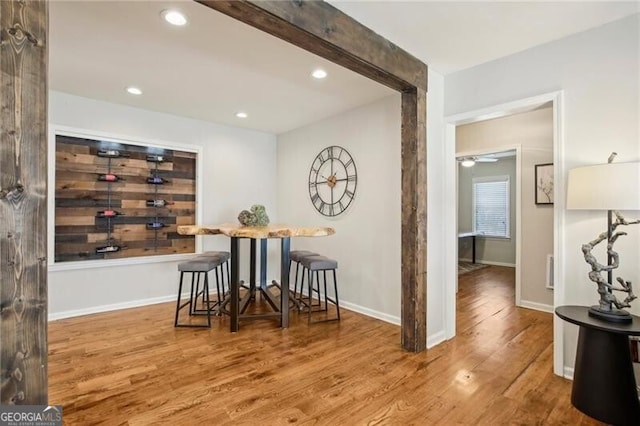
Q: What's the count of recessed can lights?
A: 4